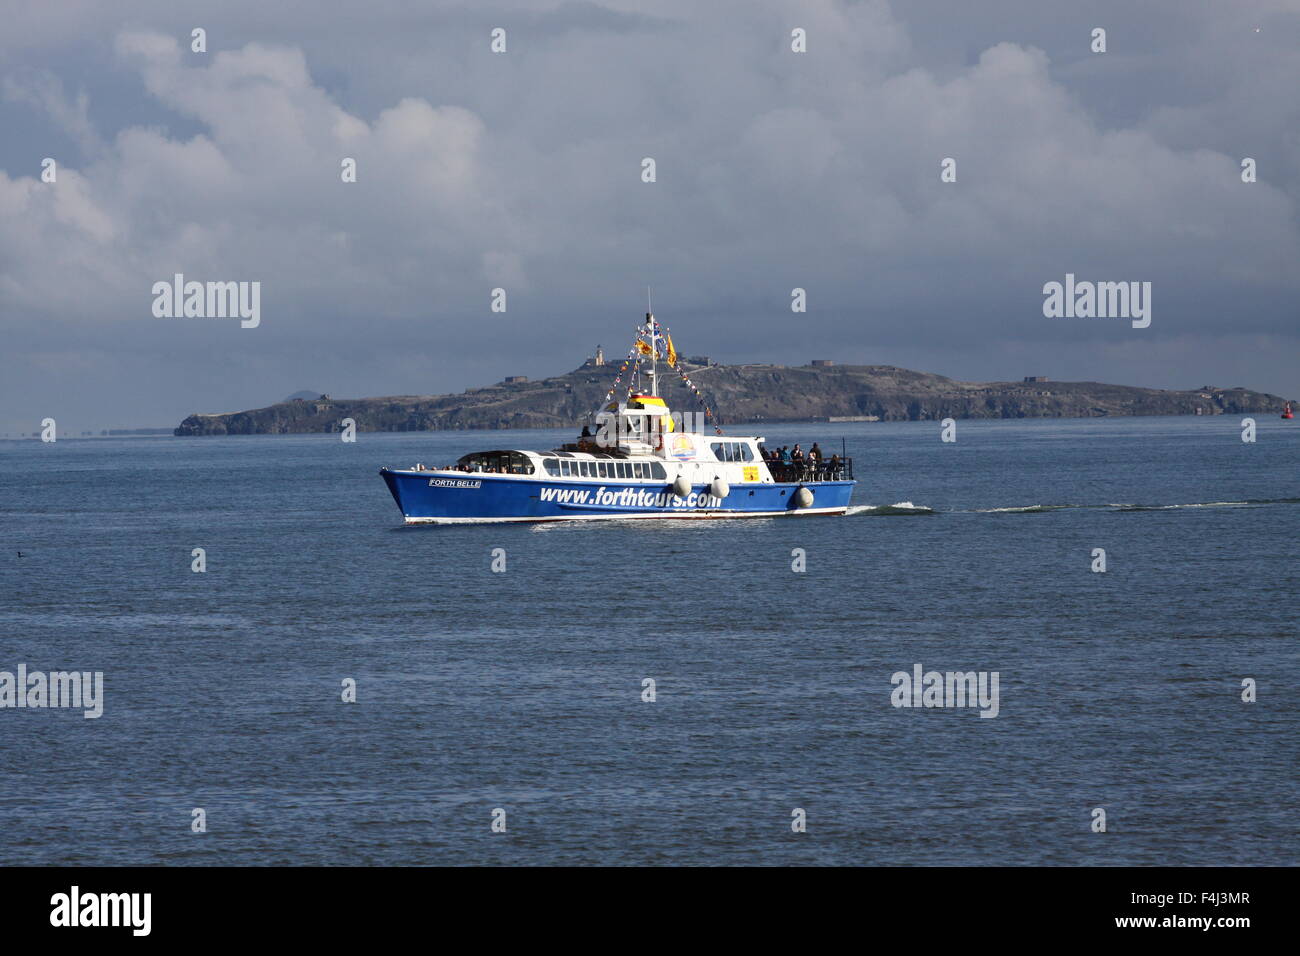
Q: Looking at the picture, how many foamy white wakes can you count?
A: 1